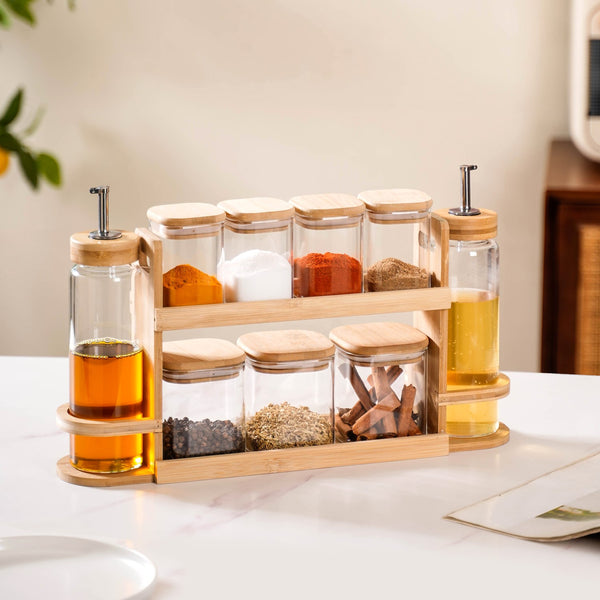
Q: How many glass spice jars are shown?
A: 7